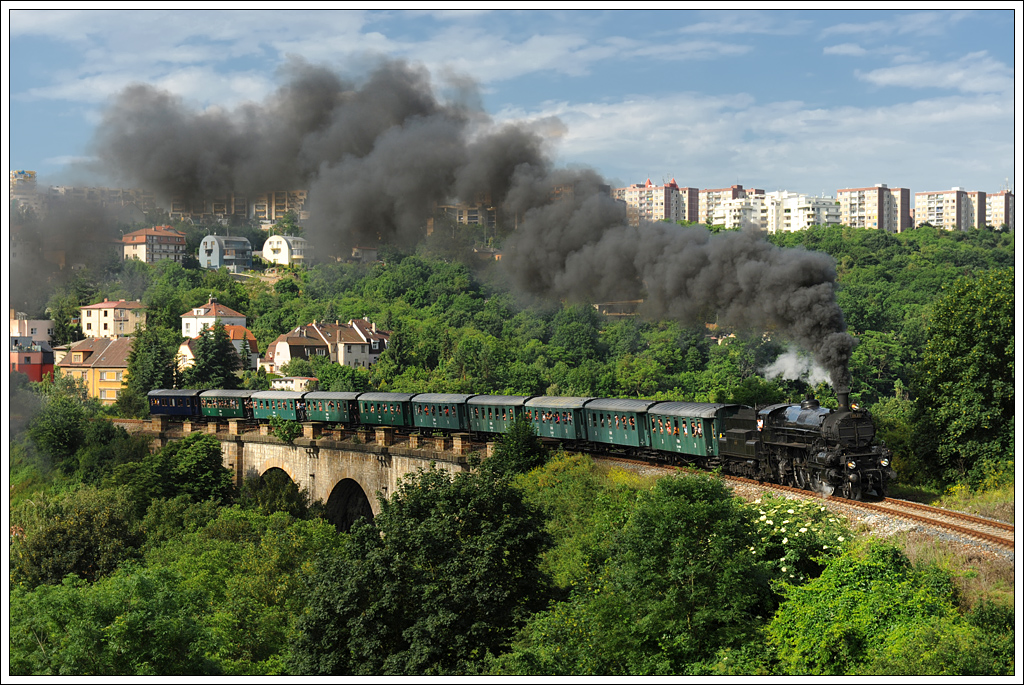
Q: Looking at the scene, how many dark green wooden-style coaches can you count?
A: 9